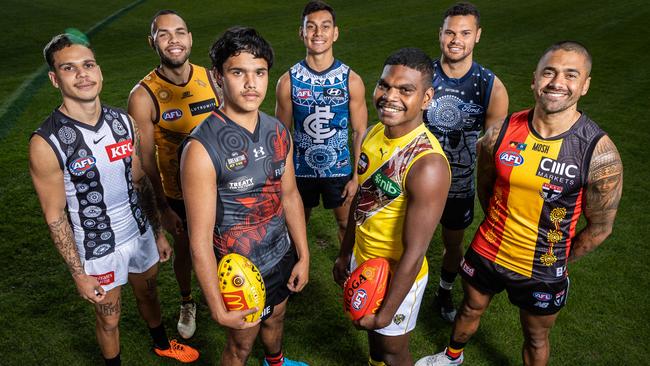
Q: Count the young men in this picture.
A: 7